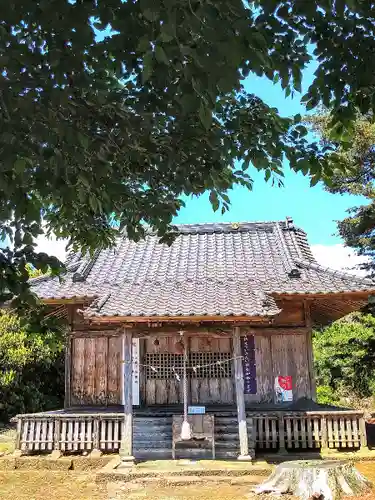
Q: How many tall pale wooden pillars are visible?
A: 2